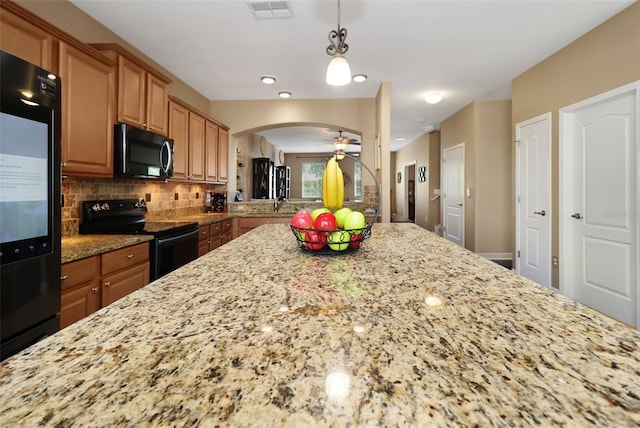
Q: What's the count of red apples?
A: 4